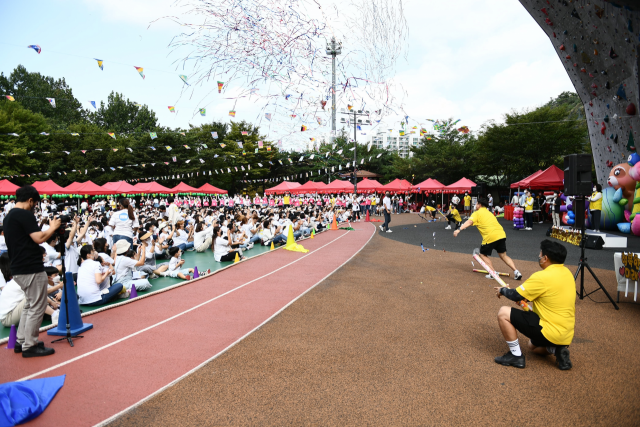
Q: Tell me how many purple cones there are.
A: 3